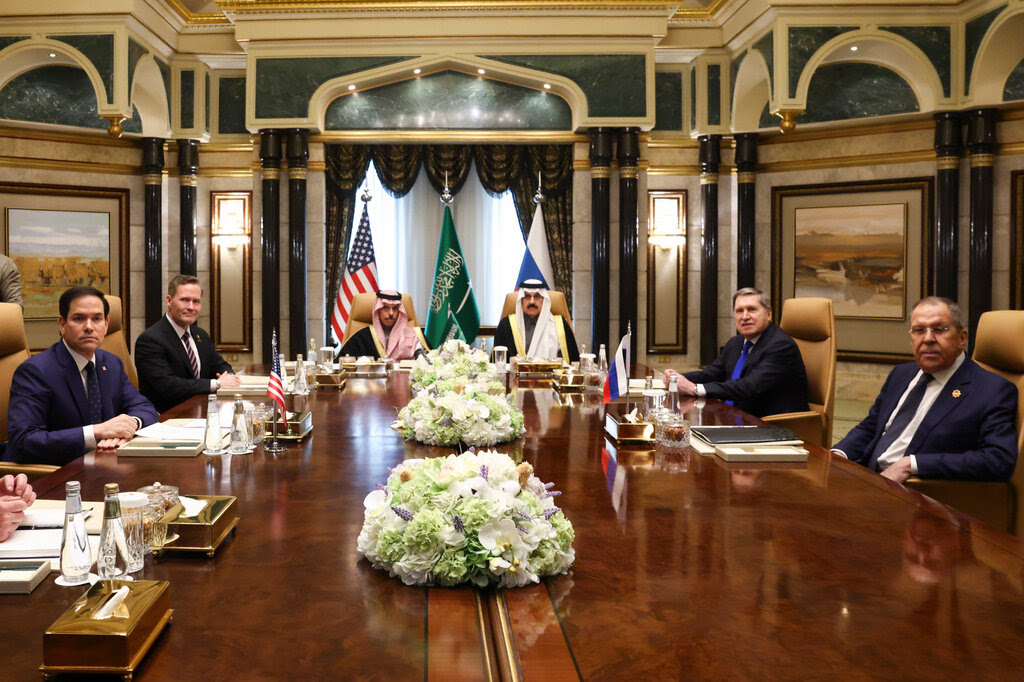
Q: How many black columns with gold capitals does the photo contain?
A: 10